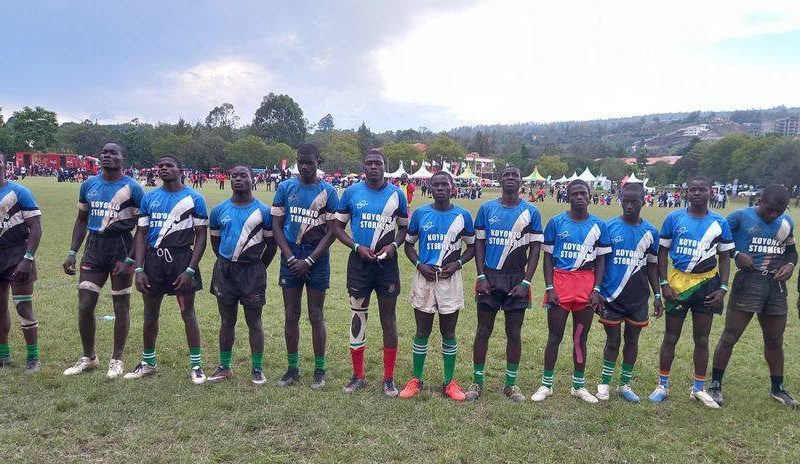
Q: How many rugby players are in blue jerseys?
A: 12